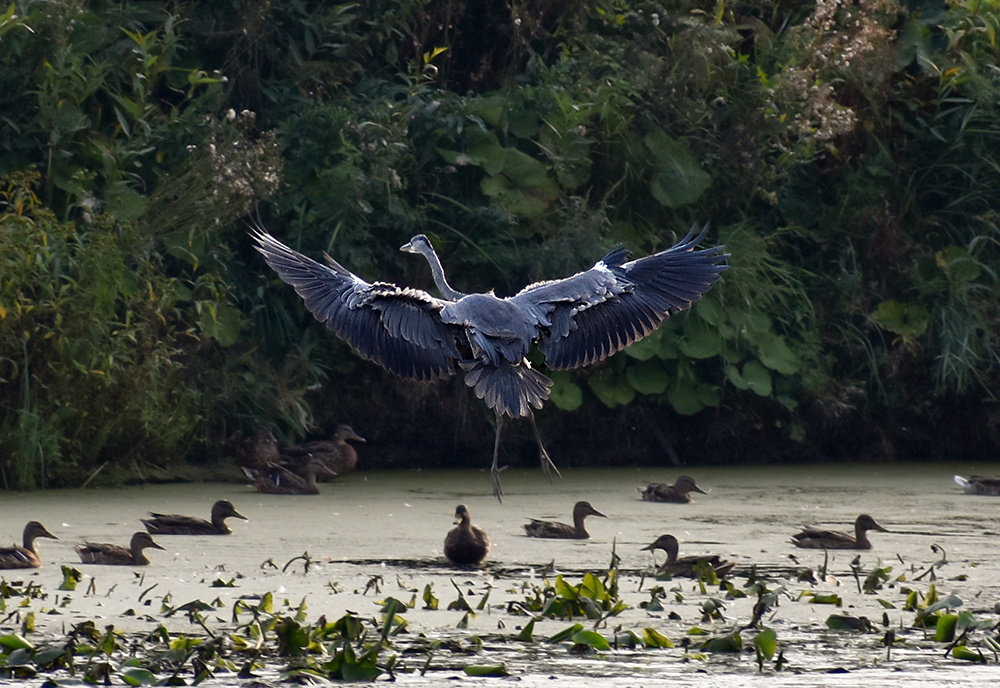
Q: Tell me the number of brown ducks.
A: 12